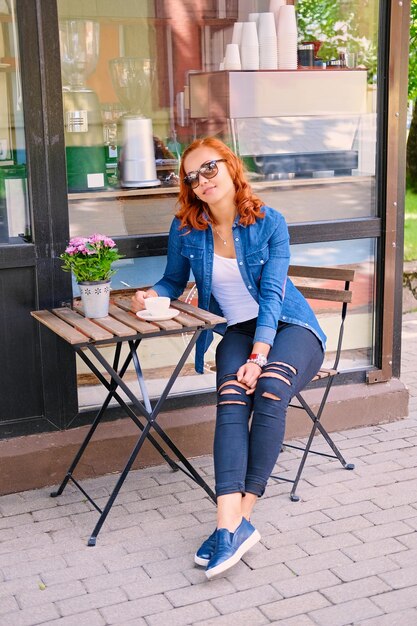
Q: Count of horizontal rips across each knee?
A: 4